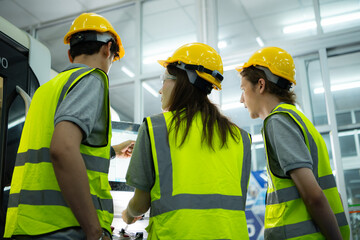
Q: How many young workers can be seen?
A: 3